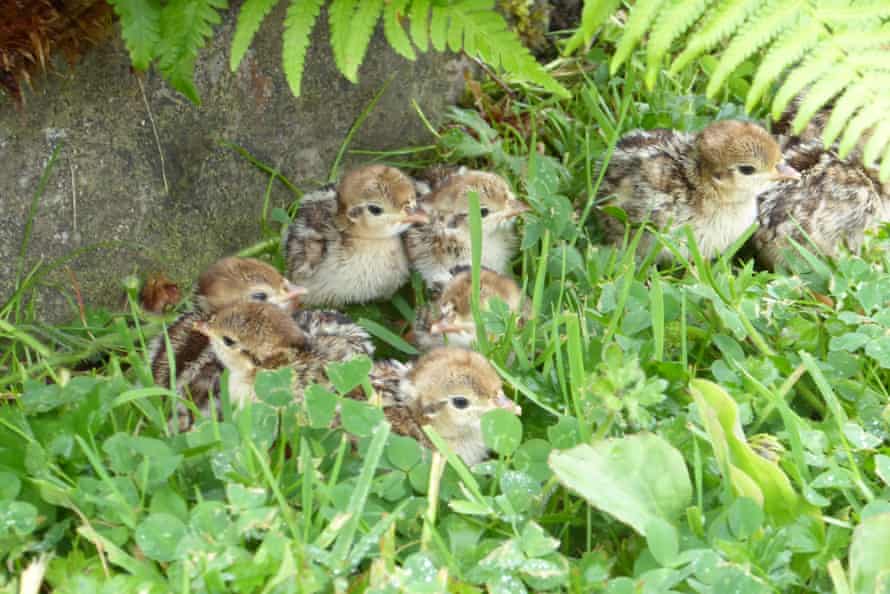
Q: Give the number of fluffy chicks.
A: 8